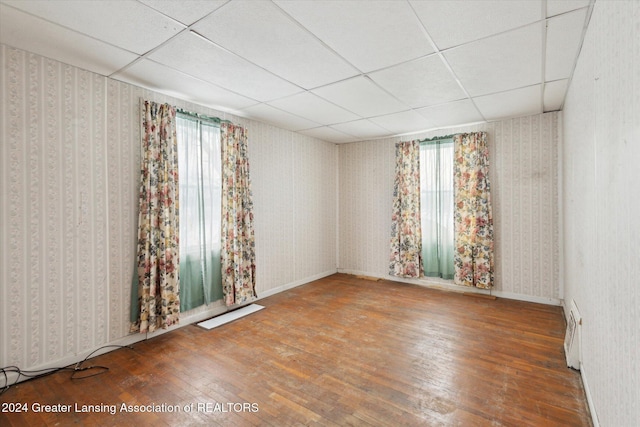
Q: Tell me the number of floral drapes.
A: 4